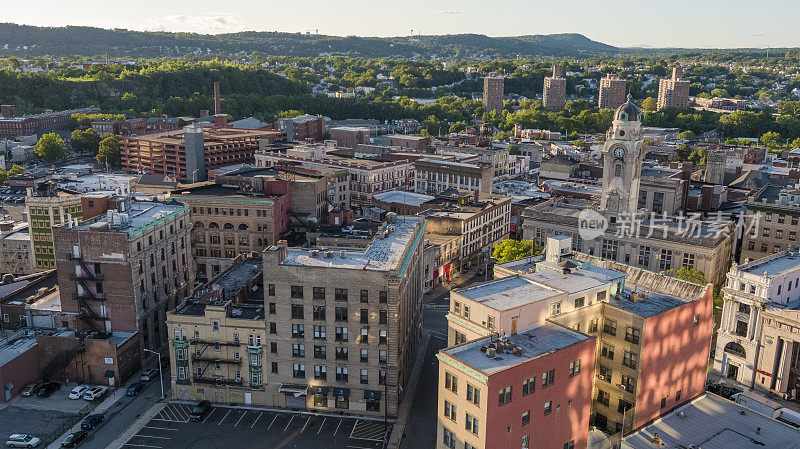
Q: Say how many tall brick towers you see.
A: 4